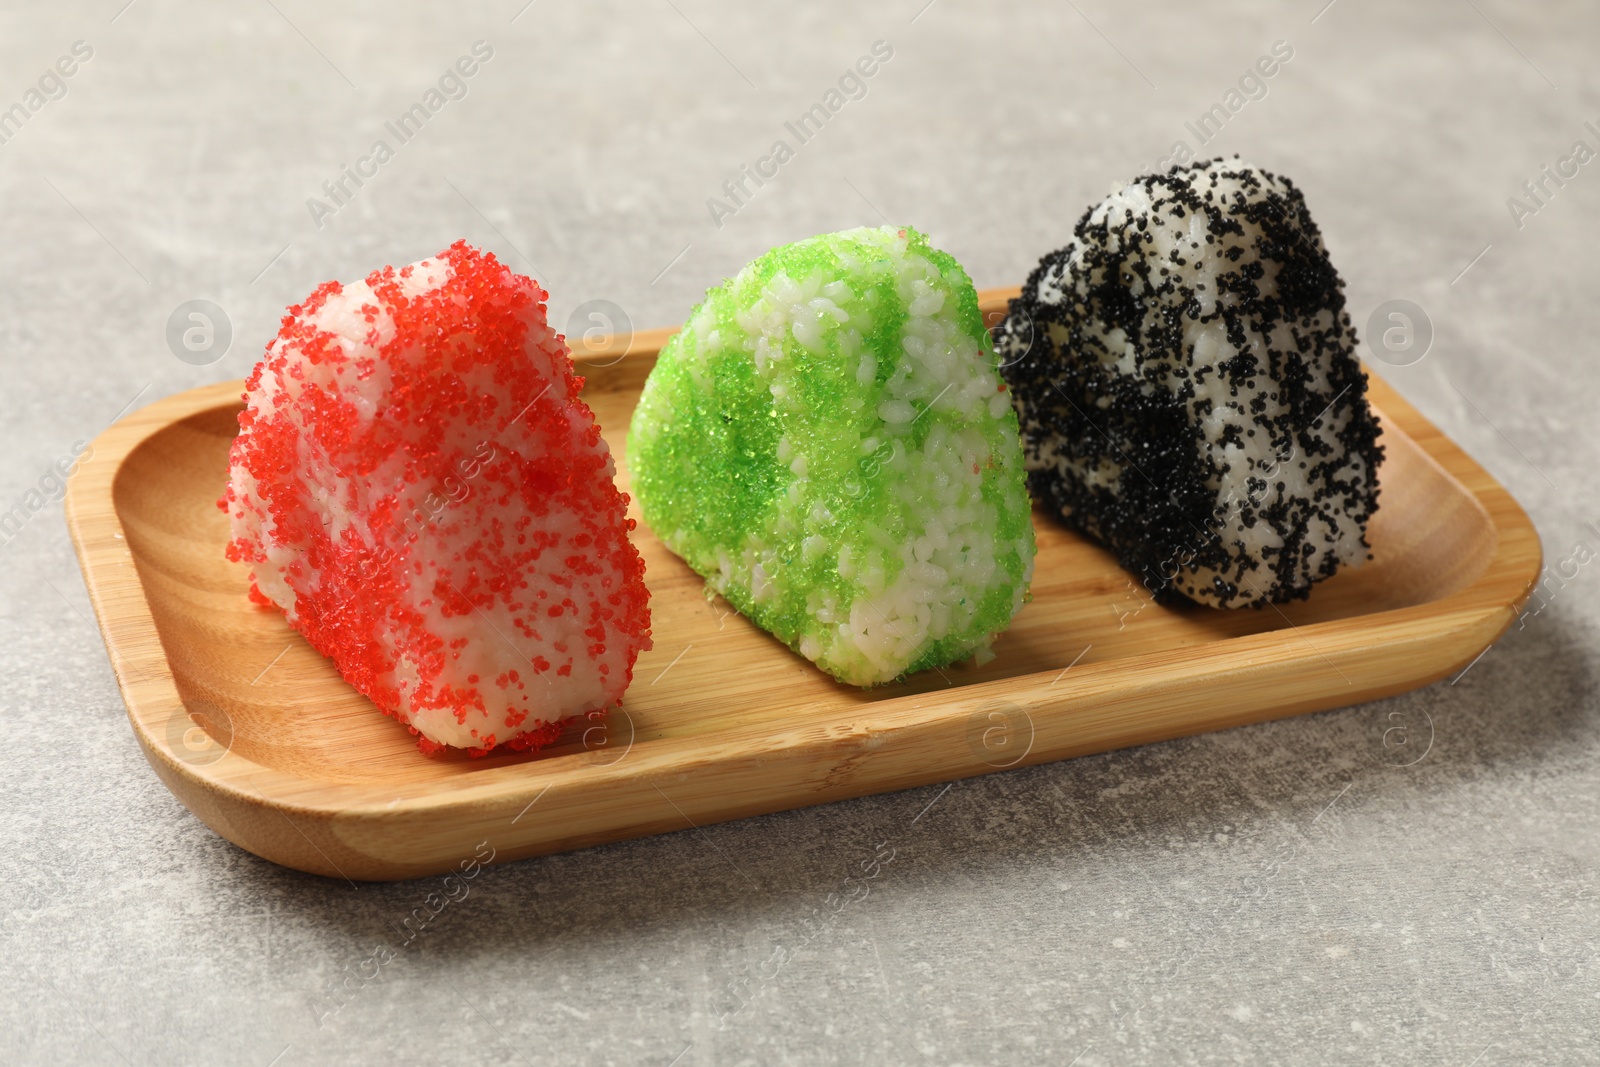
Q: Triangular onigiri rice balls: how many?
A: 3